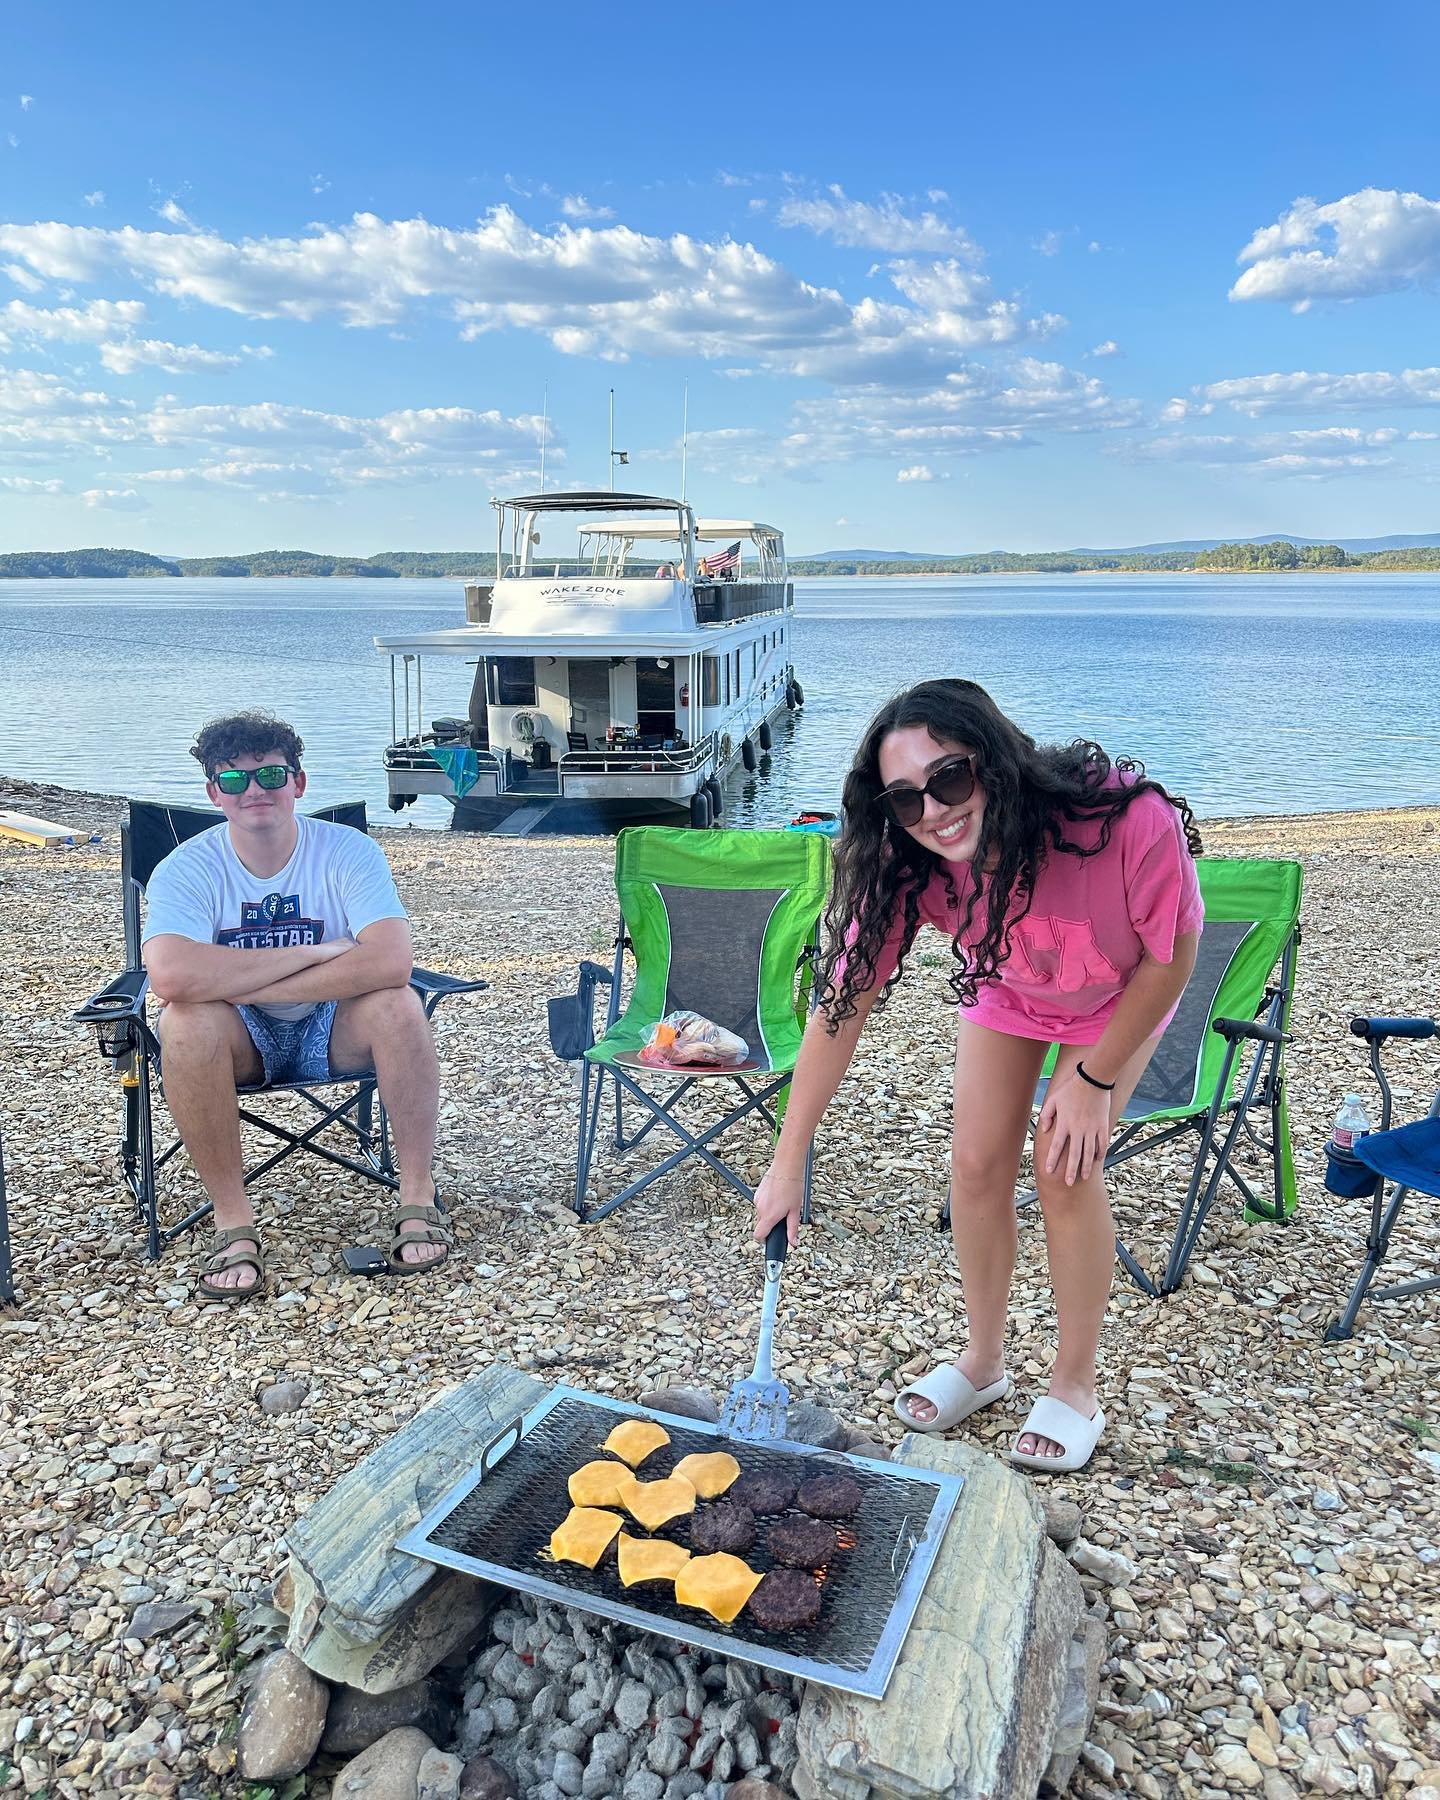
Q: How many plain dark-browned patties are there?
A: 5